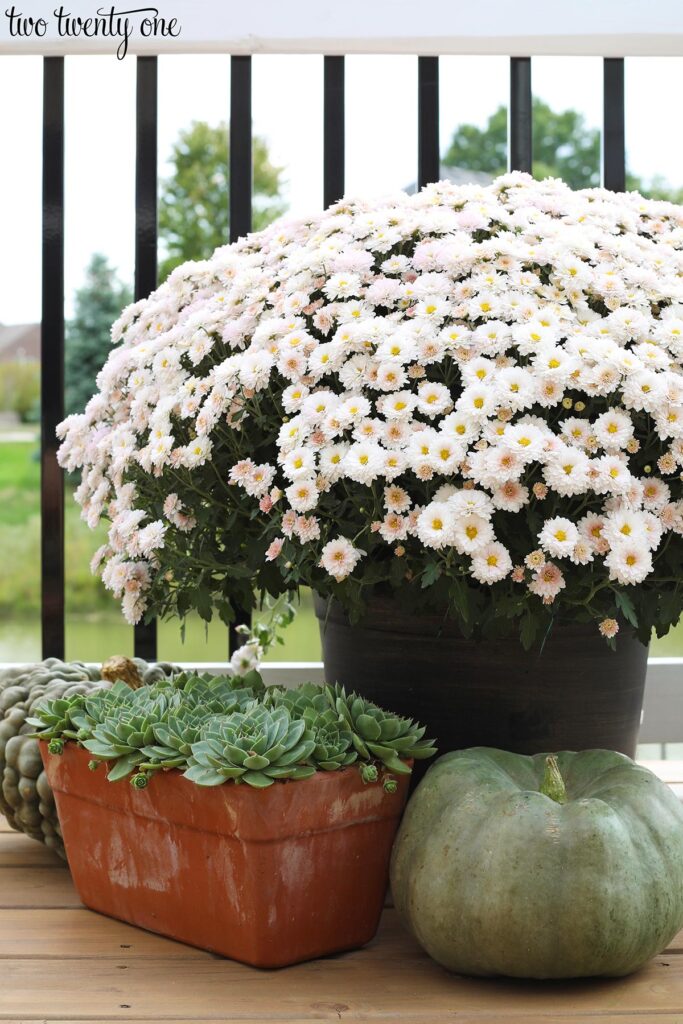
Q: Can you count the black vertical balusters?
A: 7